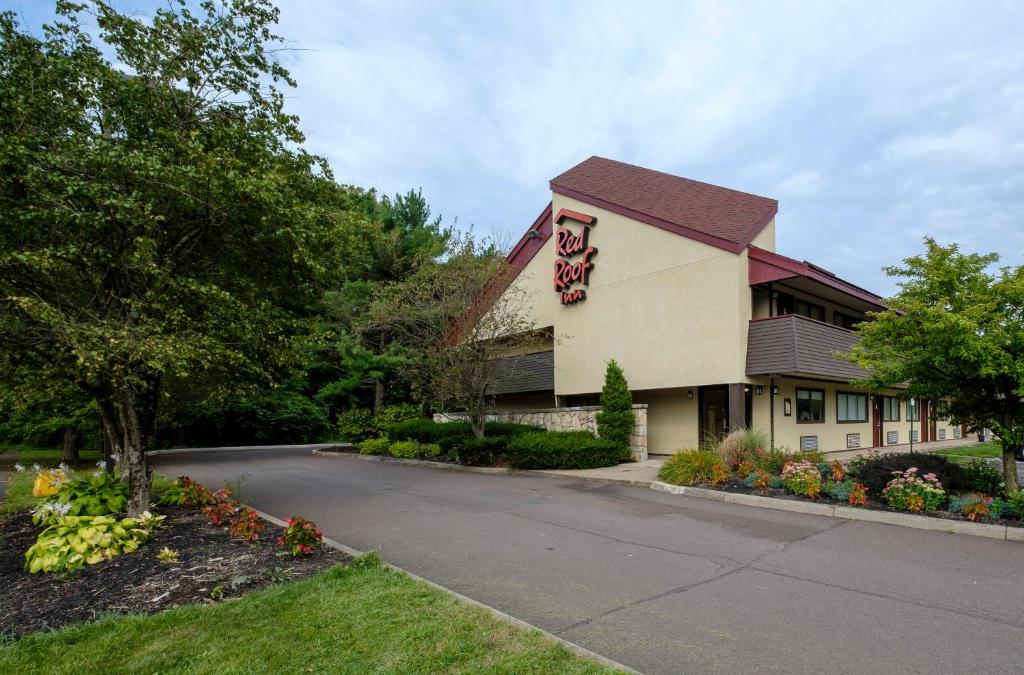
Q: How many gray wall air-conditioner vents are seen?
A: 6